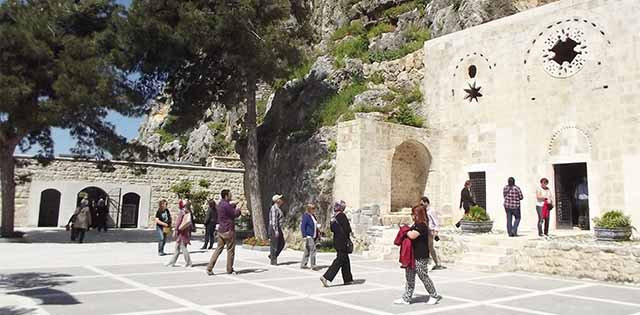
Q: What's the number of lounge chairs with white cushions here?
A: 0